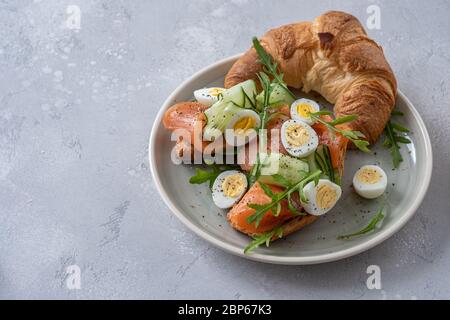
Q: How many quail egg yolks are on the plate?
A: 7